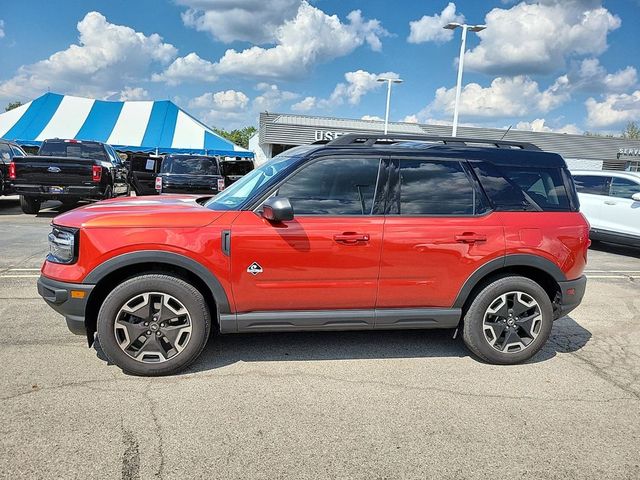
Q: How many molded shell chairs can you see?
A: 0